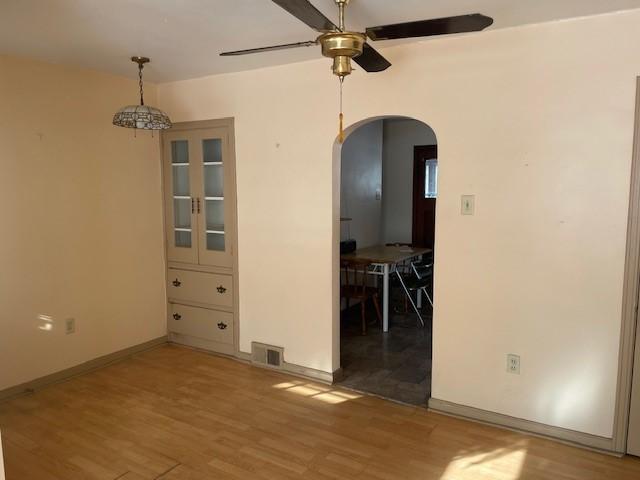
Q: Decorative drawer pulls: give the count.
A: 4